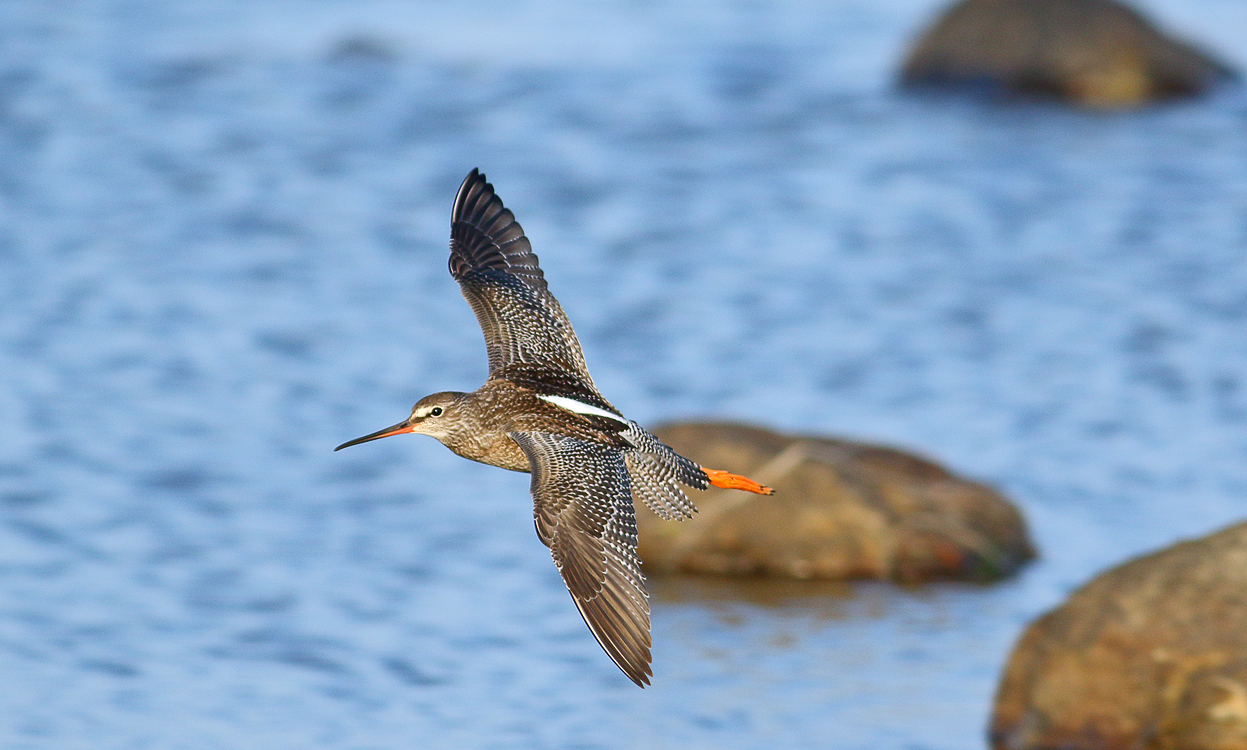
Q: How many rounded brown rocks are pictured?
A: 3